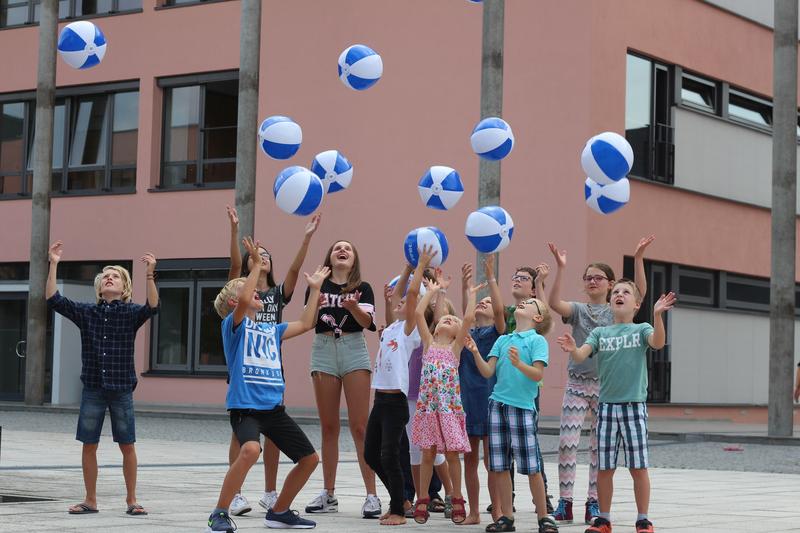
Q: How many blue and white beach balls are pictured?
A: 13